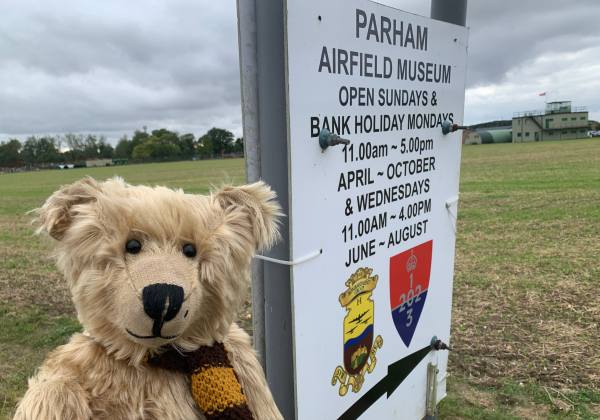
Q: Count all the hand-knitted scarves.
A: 1